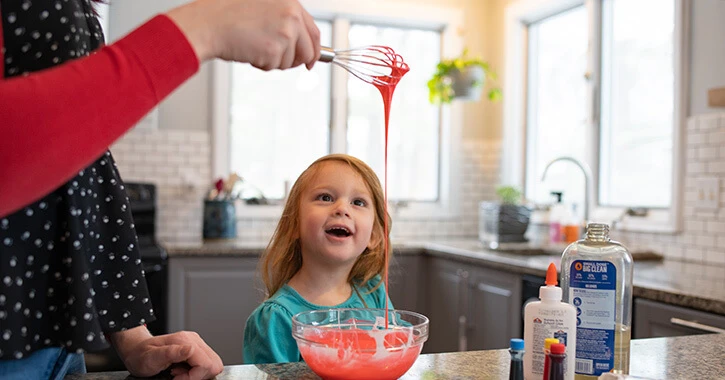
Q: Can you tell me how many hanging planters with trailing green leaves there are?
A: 1